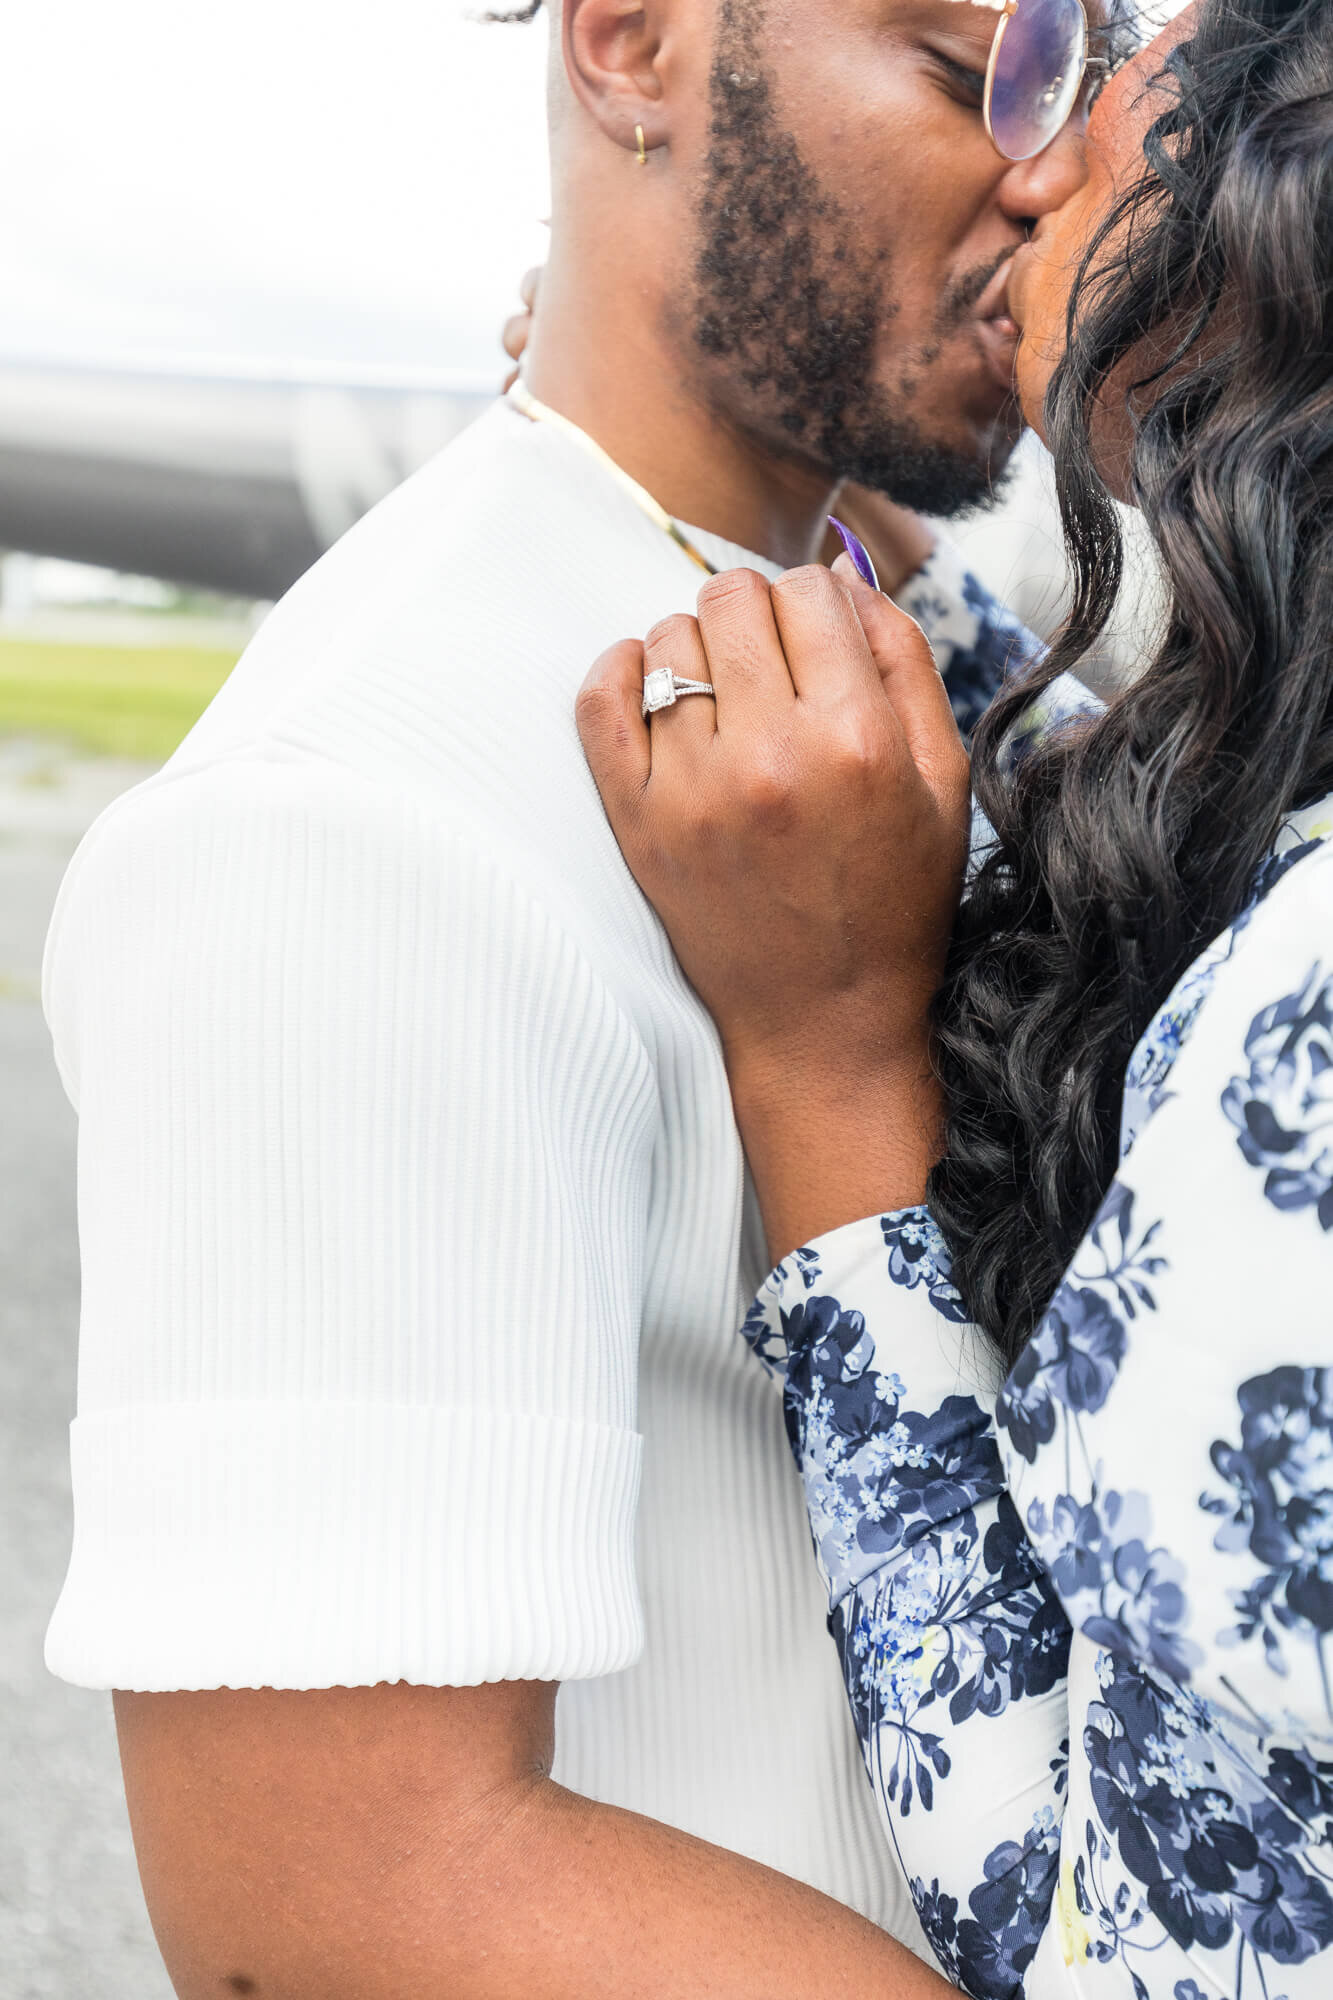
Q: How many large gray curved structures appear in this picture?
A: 1